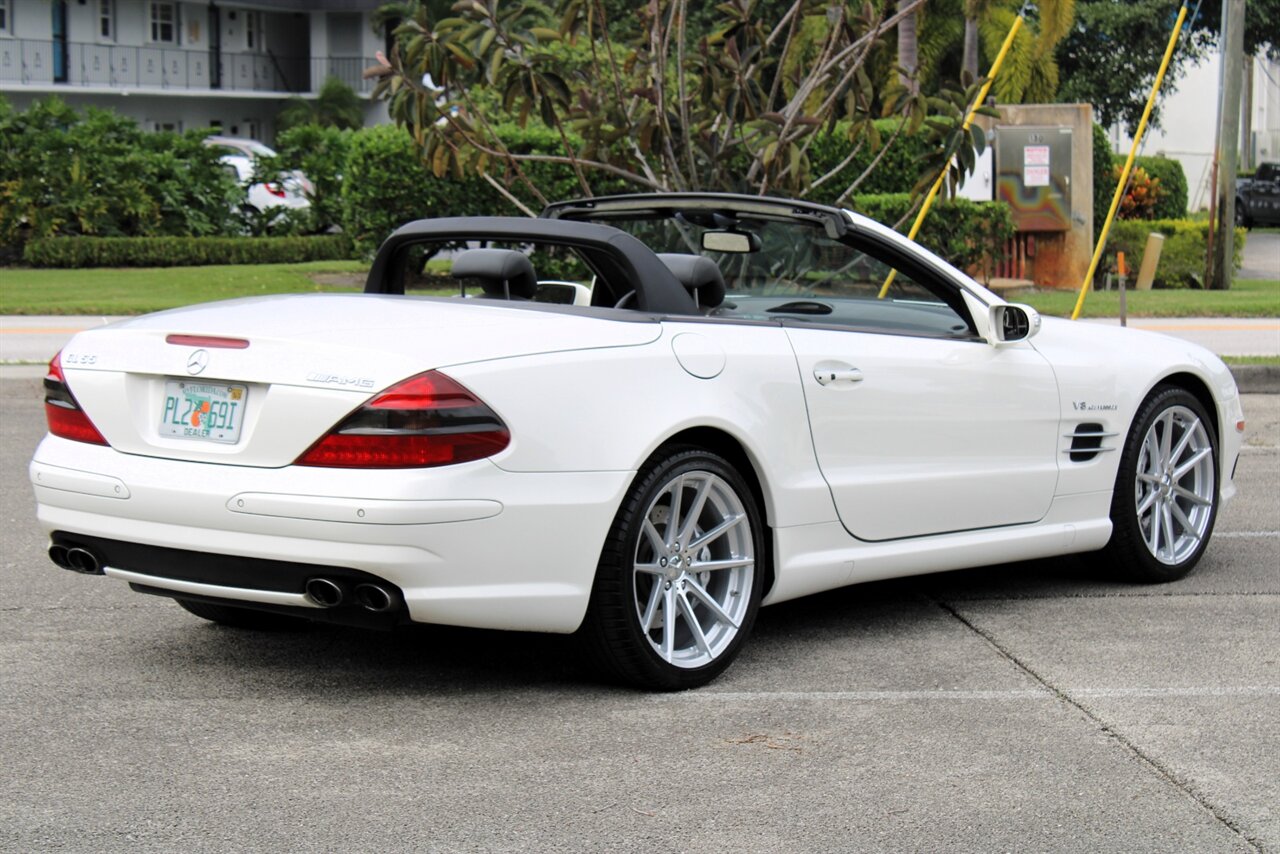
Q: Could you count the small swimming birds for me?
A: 0